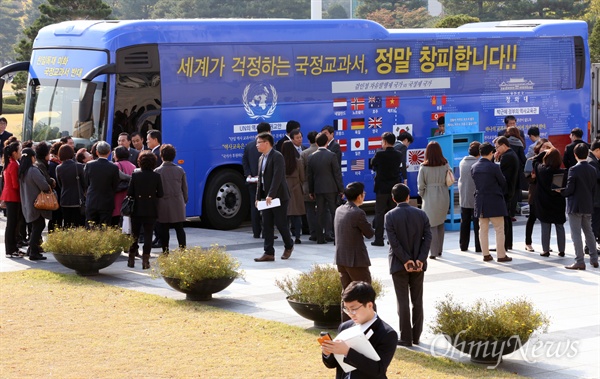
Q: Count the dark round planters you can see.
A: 4